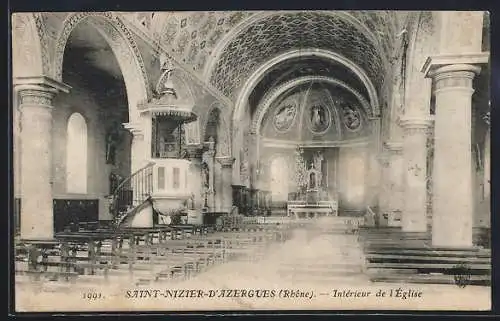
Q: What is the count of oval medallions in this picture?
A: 3